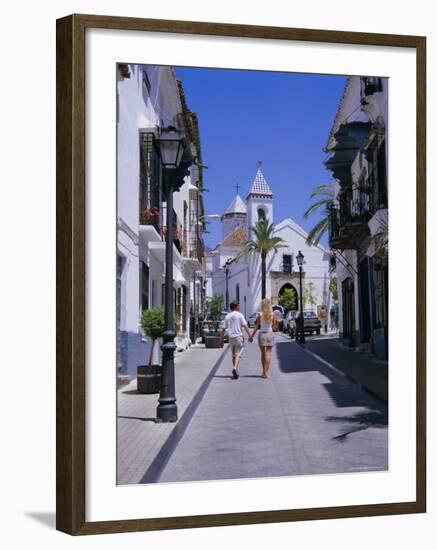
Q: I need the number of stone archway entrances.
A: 1